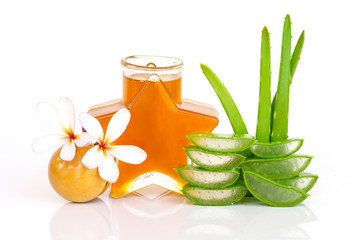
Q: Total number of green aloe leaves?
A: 4